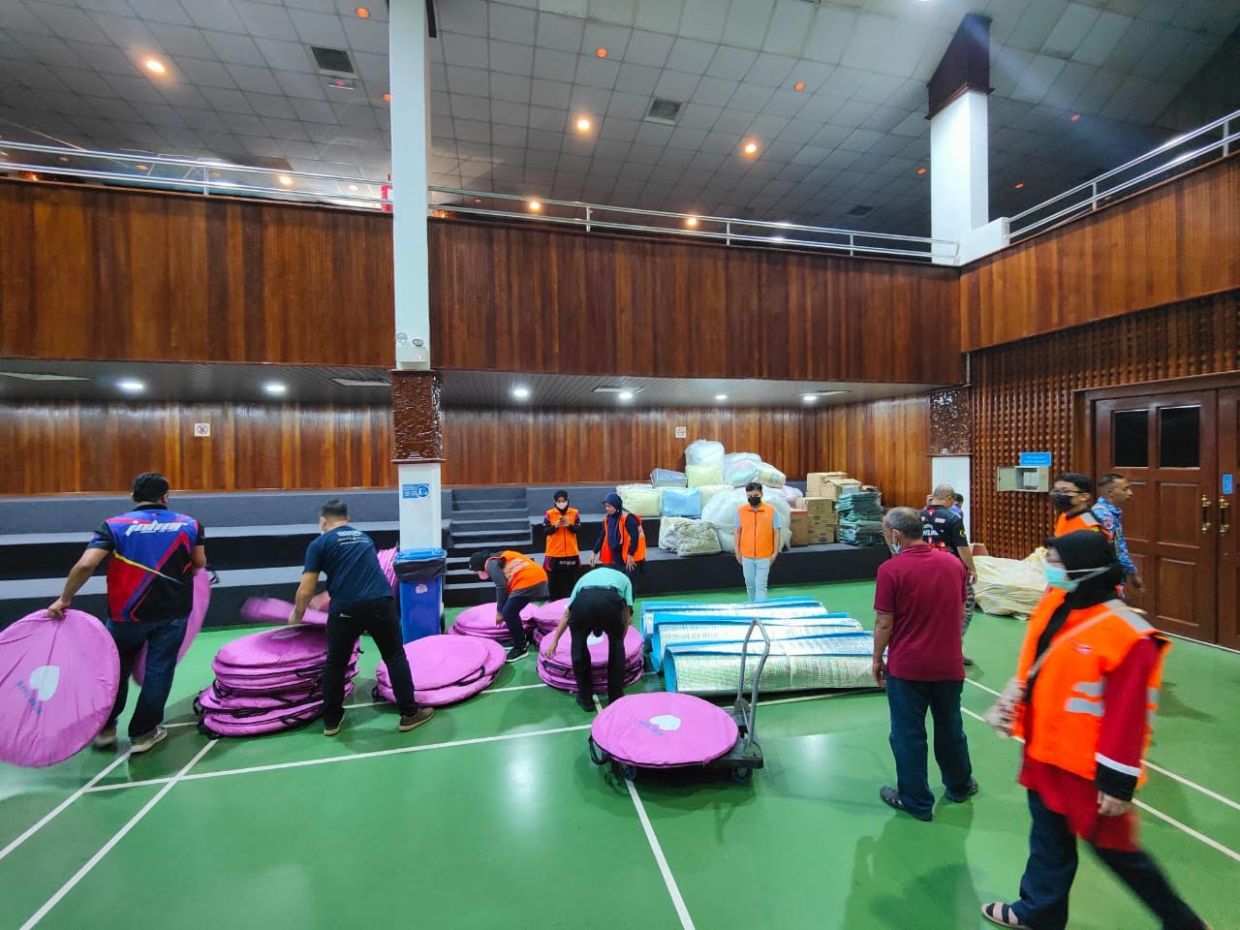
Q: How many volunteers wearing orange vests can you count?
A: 6